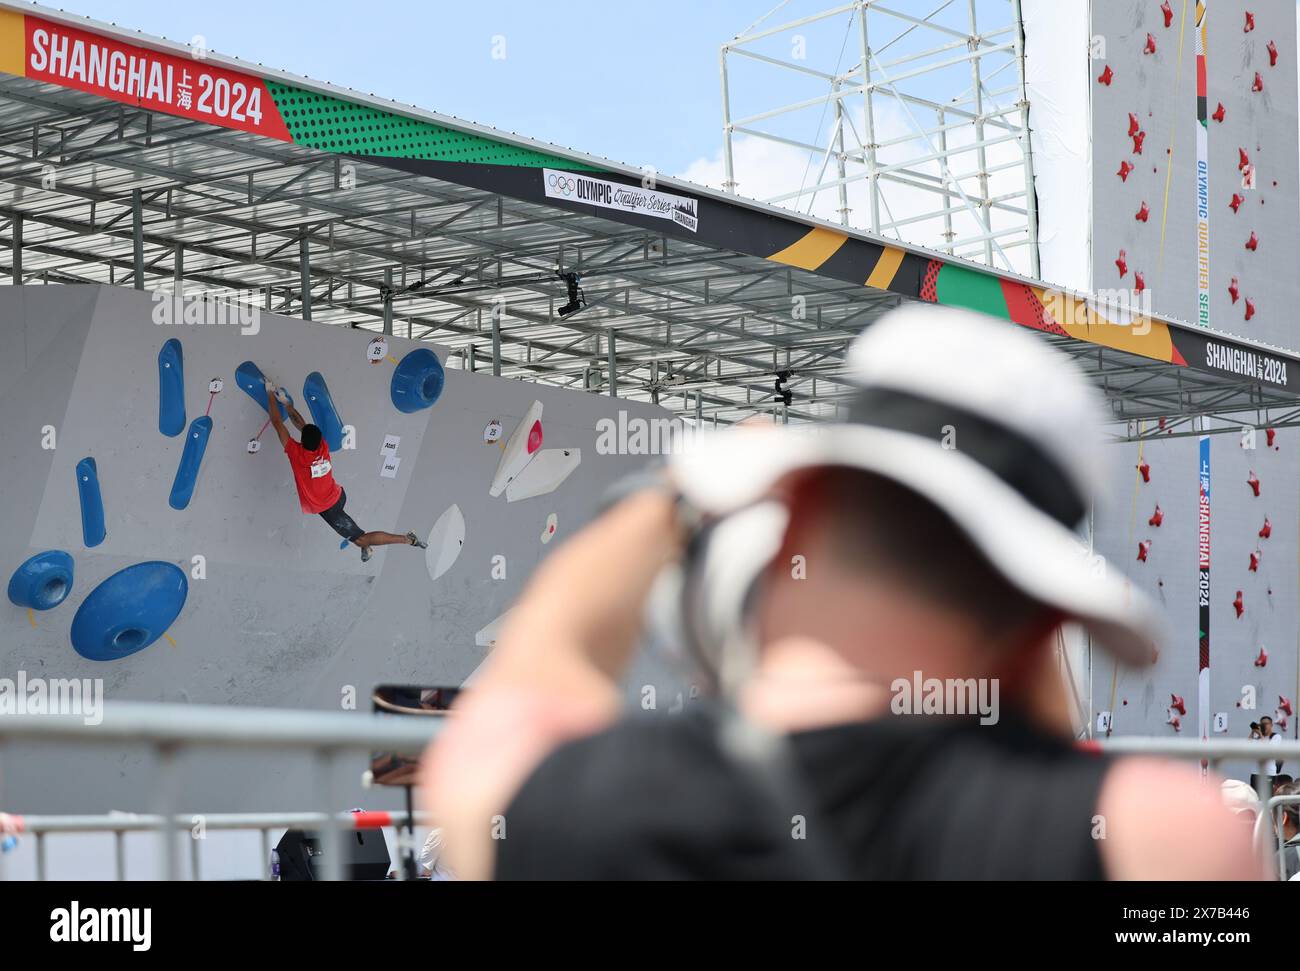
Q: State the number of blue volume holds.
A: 8